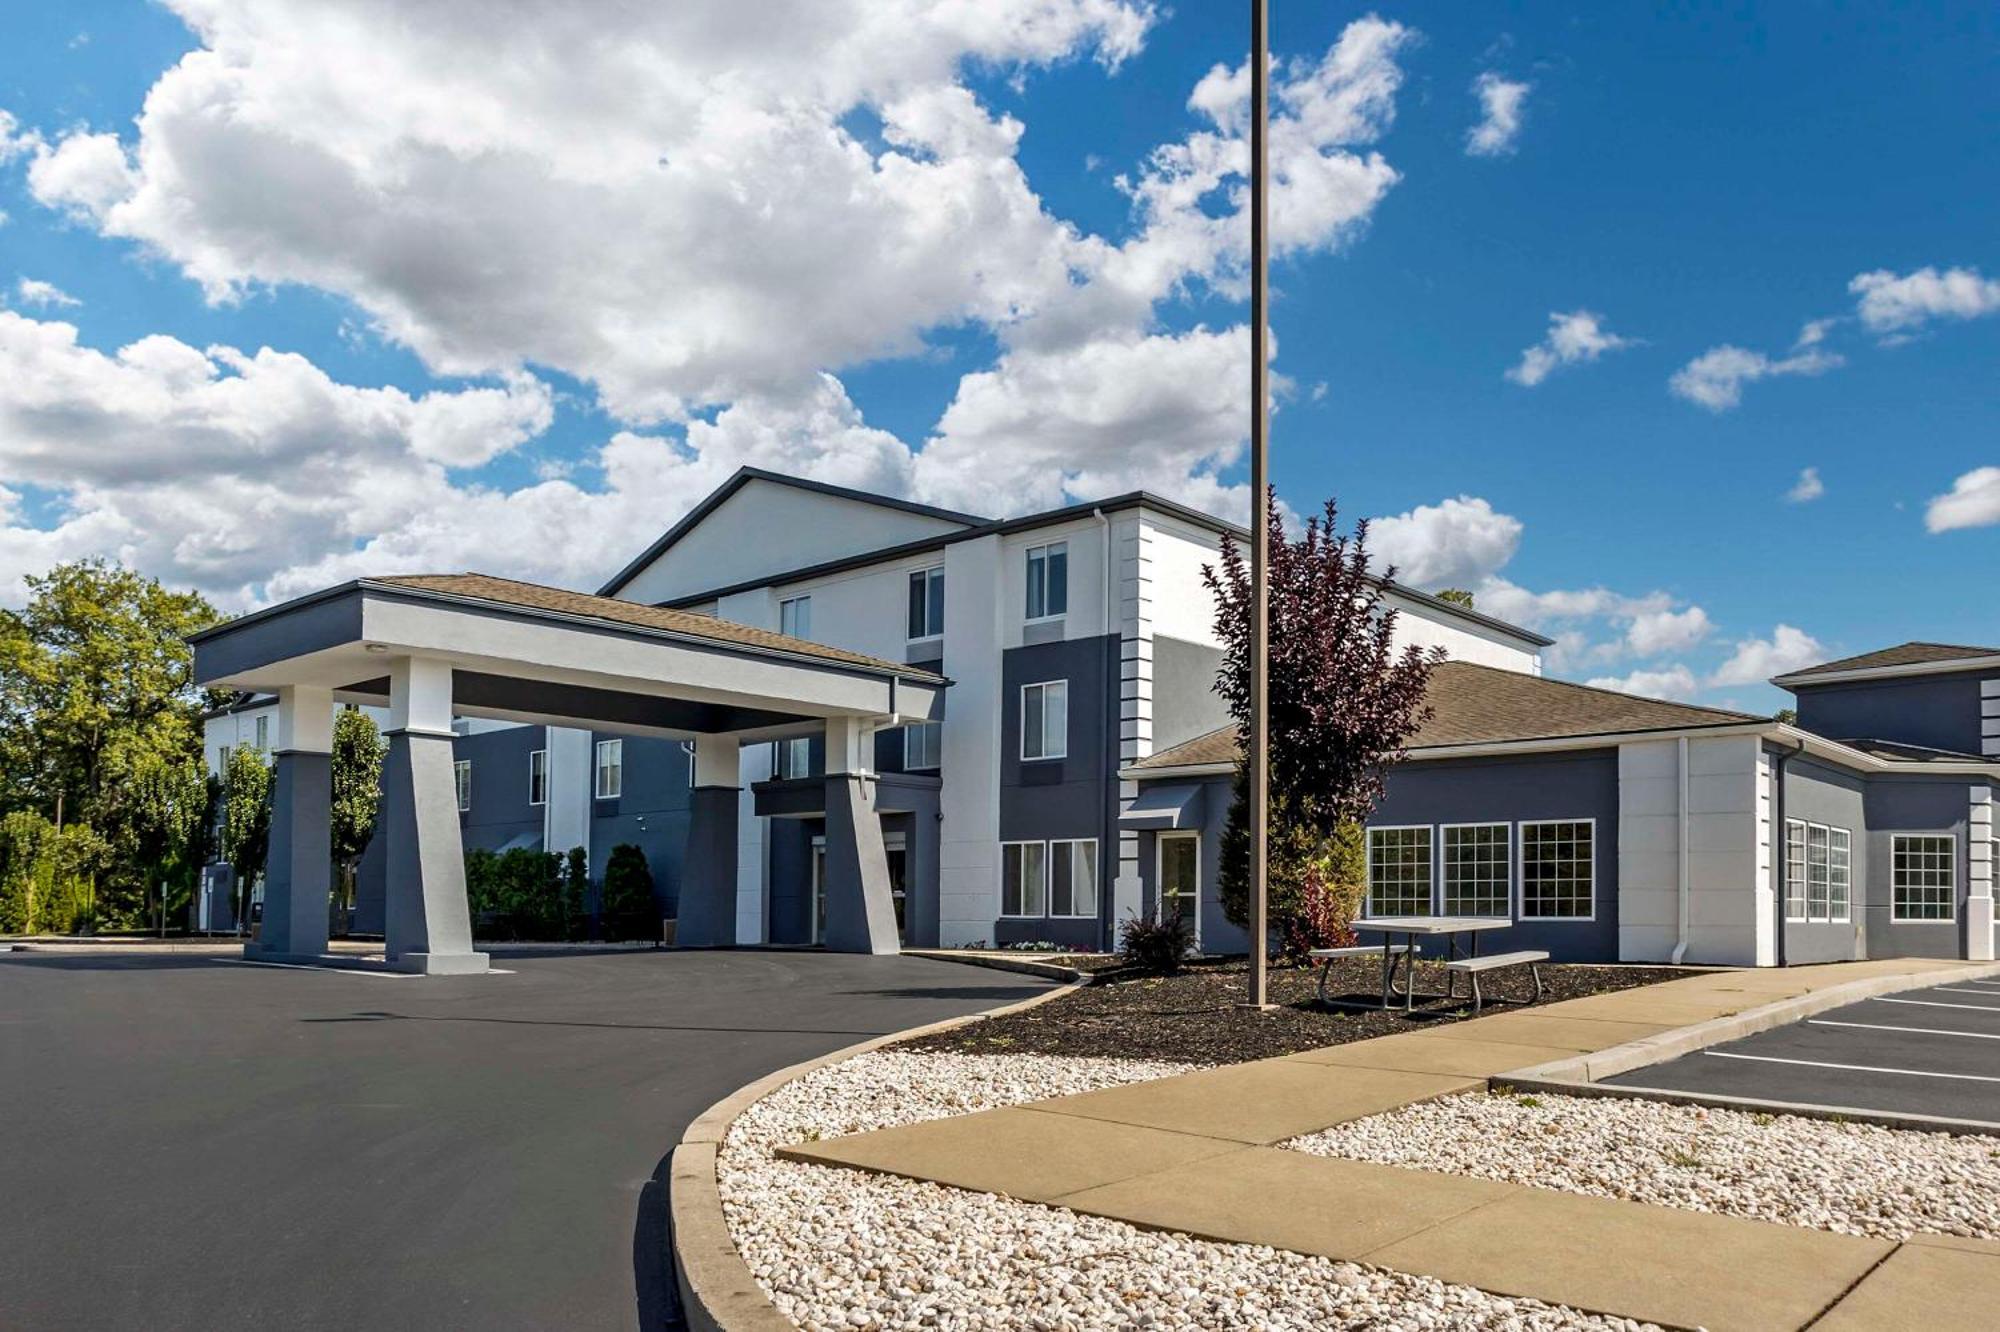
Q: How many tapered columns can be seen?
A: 4